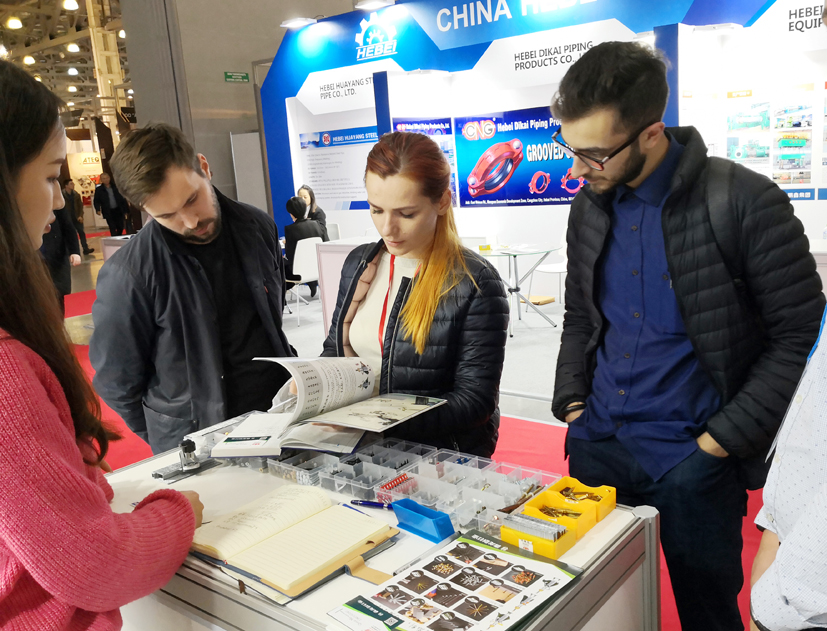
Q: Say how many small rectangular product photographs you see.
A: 12